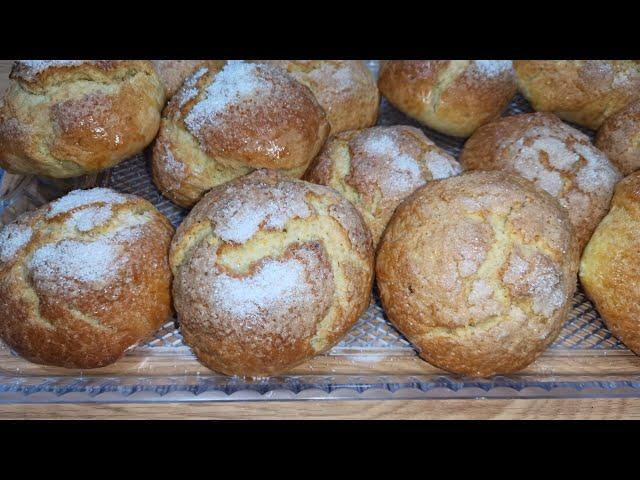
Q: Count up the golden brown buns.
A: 13